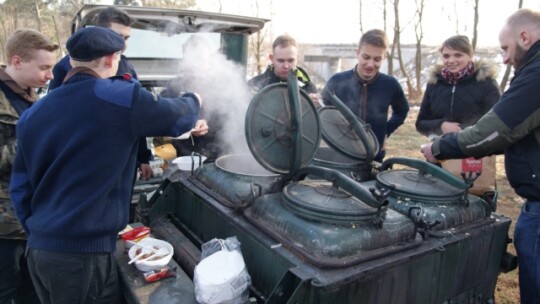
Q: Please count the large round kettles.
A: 4